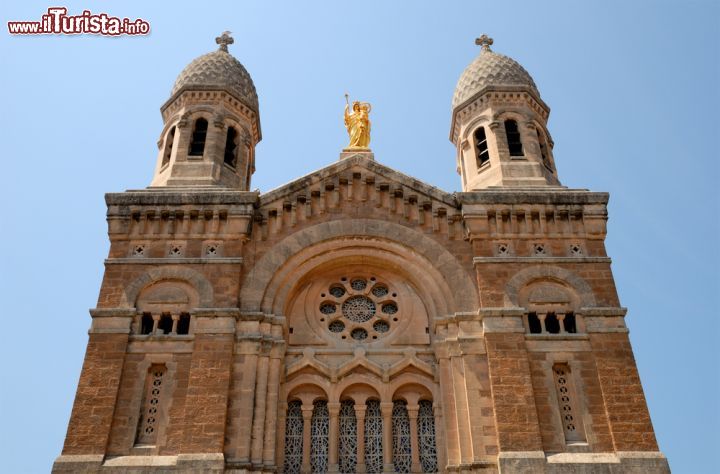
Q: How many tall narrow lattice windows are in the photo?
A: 6